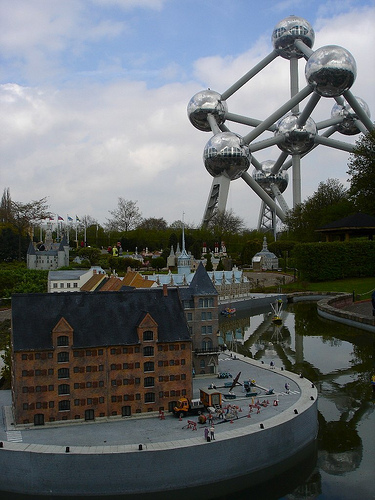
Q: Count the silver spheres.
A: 7